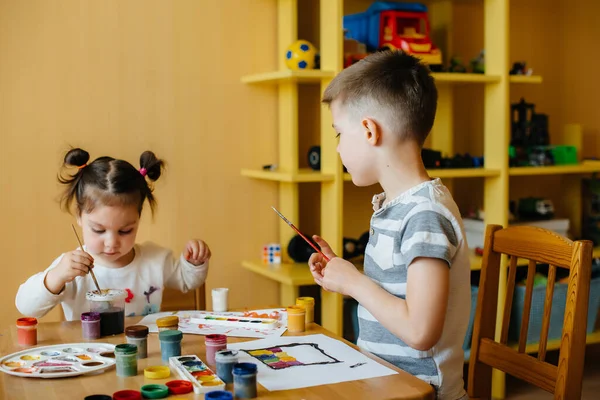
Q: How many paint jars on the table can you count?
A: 12